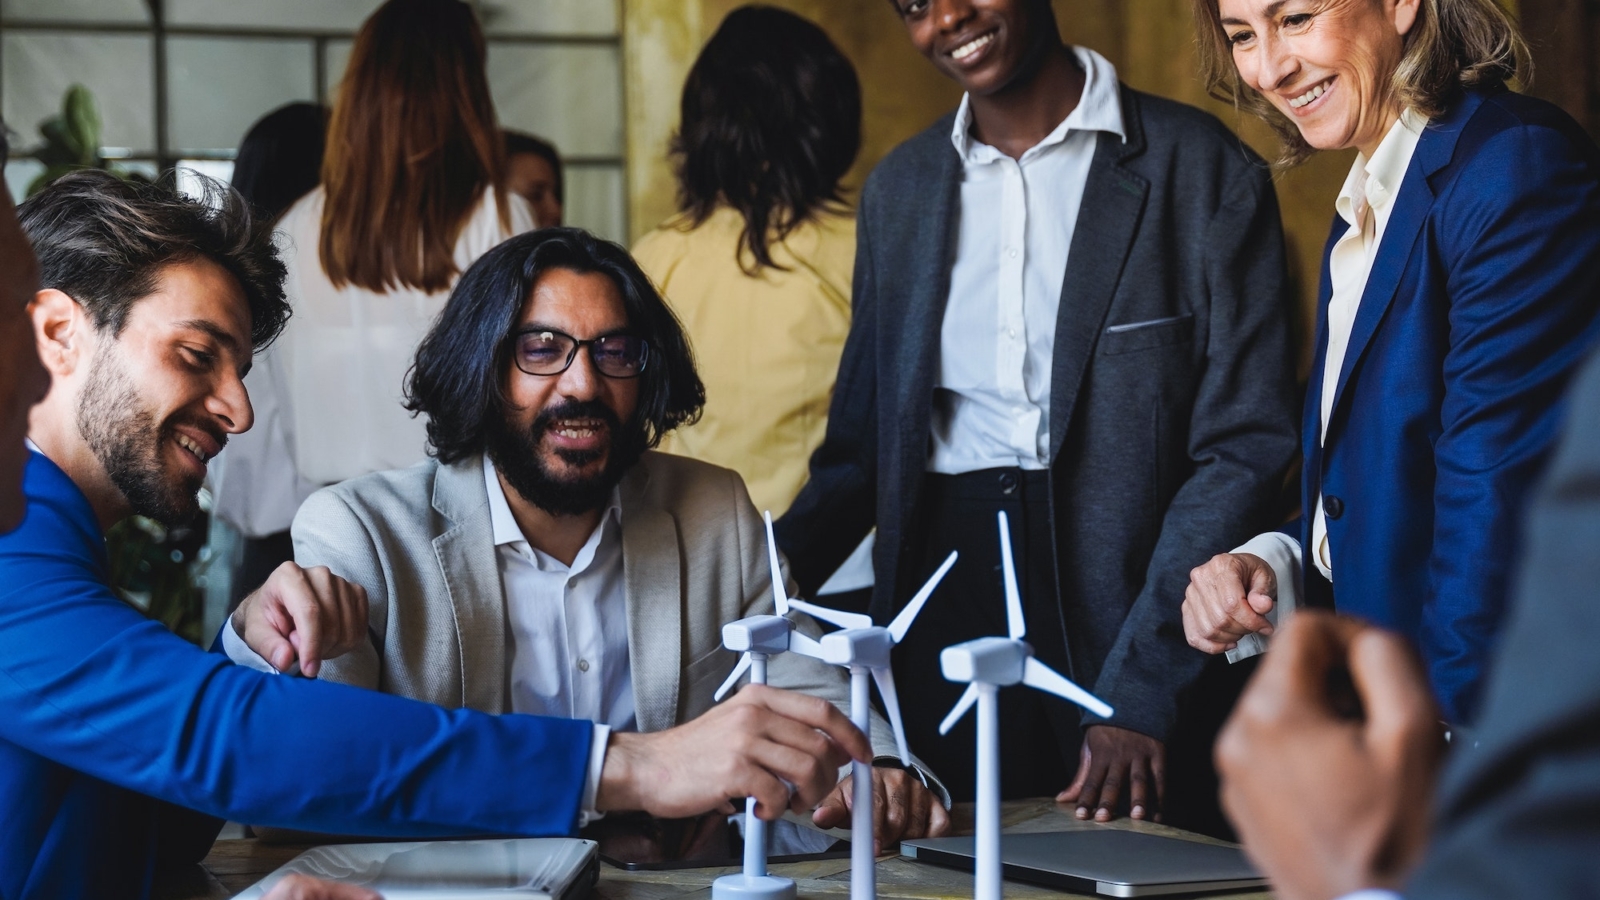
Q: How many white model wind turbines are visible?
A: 3